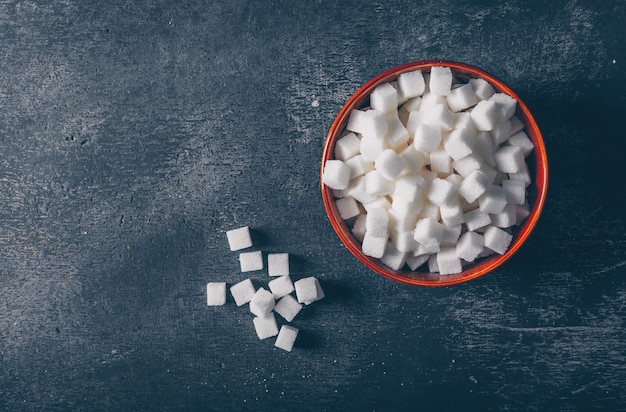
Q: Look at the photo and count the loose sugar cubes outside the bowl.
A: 11